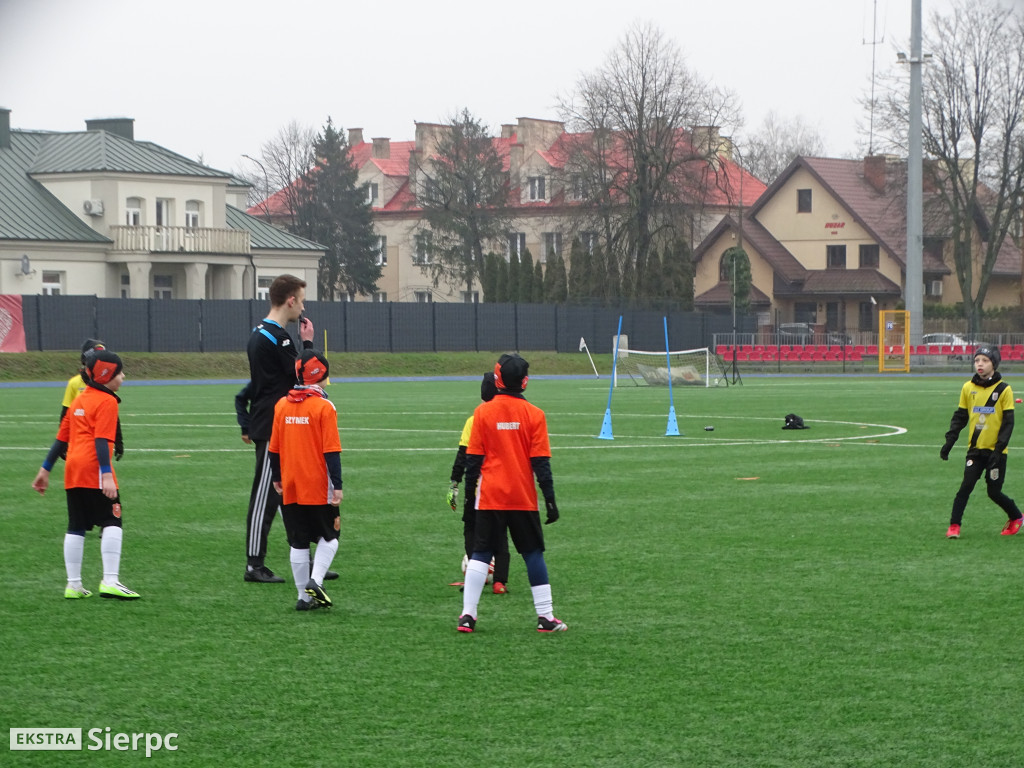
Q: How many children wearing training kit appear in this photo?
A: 6